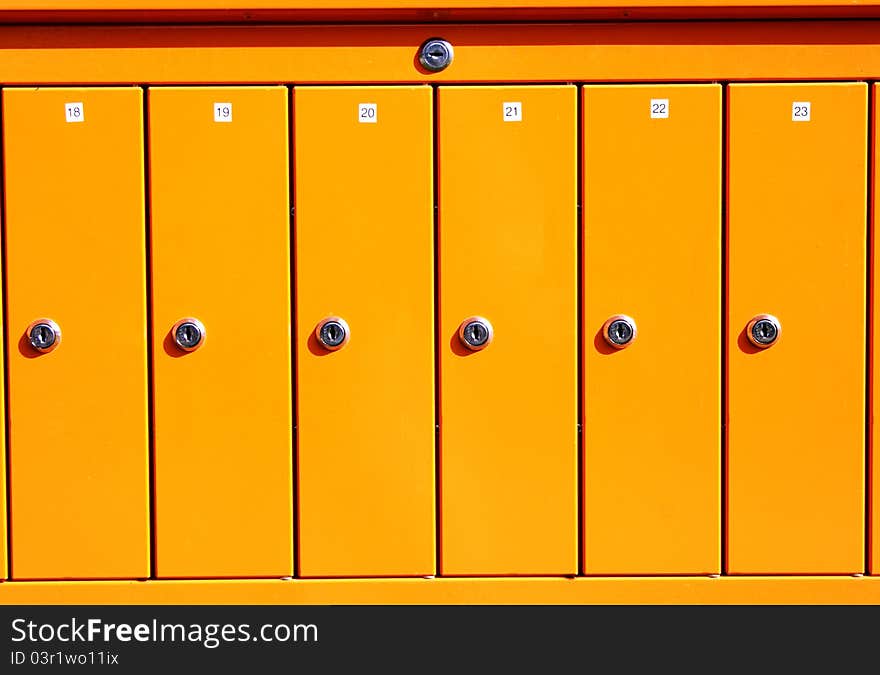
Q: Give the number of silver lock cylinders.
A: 7